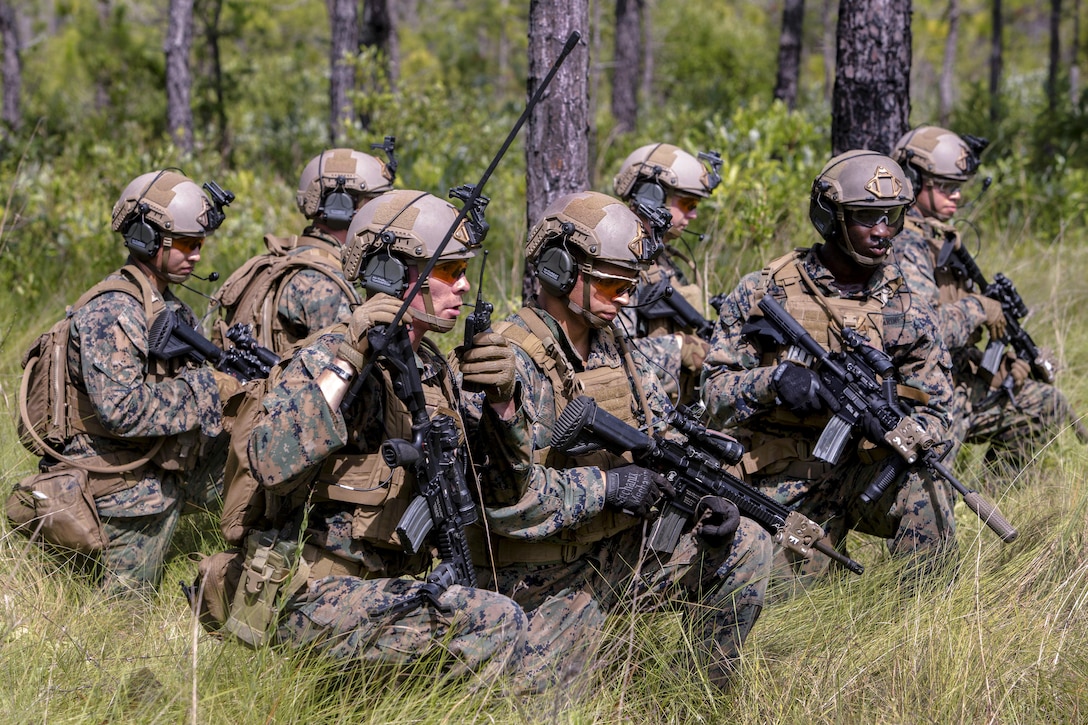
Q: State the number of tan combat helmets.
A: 7